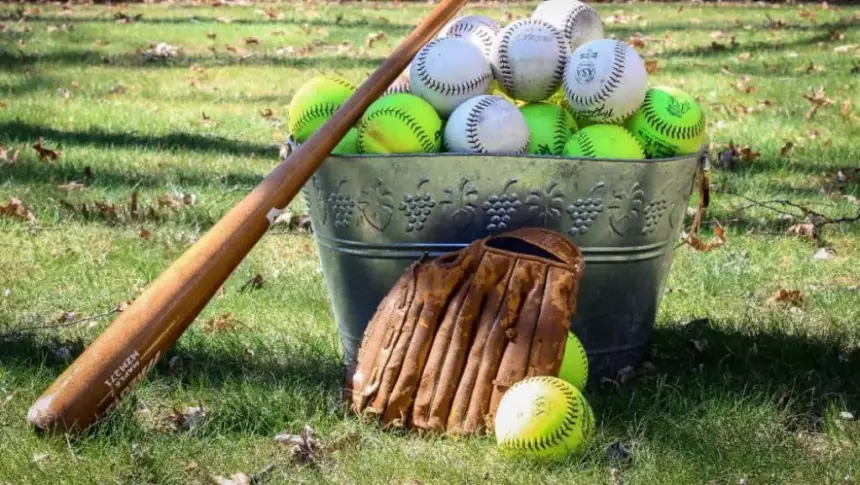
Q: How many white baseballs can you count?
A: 7